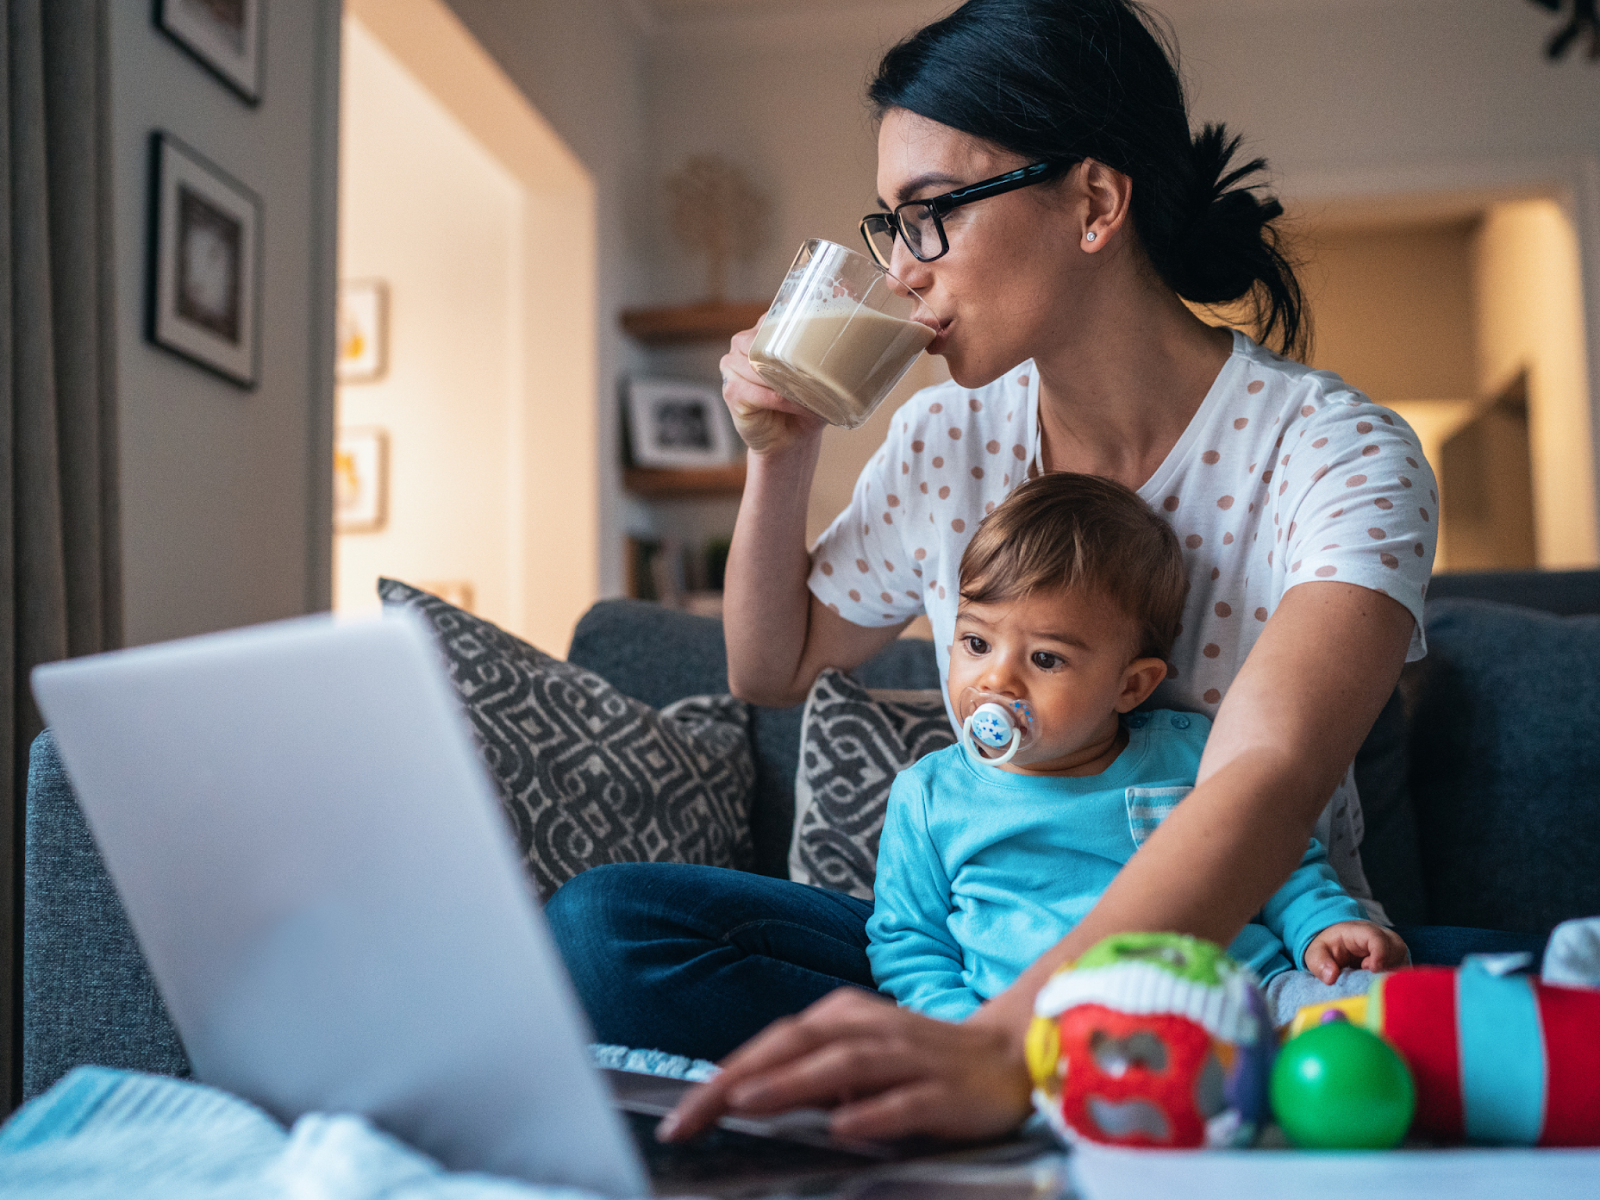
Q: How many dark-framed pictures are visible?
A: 2